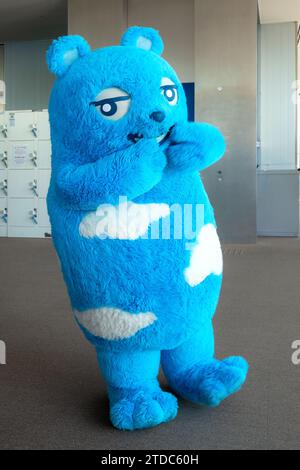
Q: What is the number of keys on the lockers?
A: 8